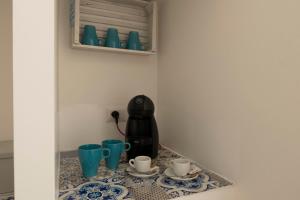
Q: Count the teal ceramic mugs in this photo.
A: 5